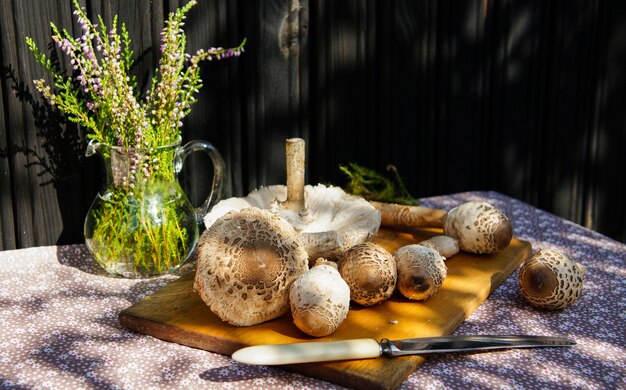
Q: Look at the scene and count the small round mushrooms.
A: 5